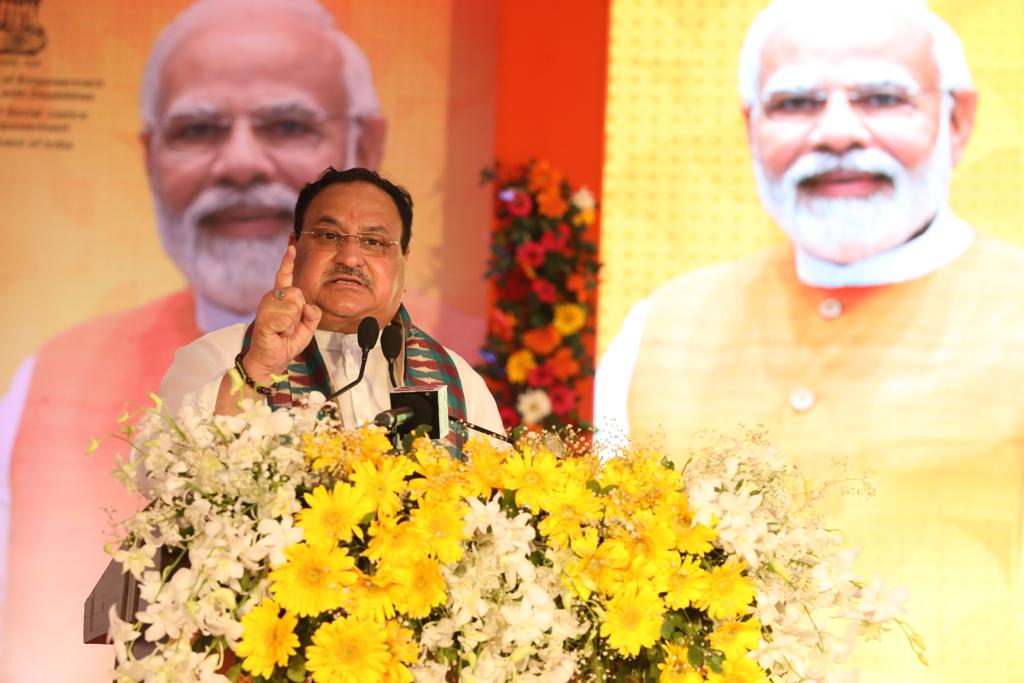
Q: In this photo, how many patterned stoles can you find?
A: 1